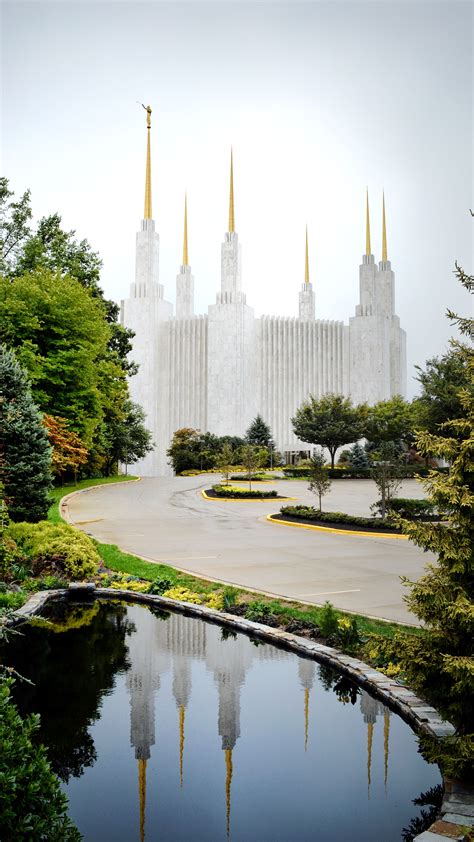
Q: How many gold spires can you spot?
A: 6